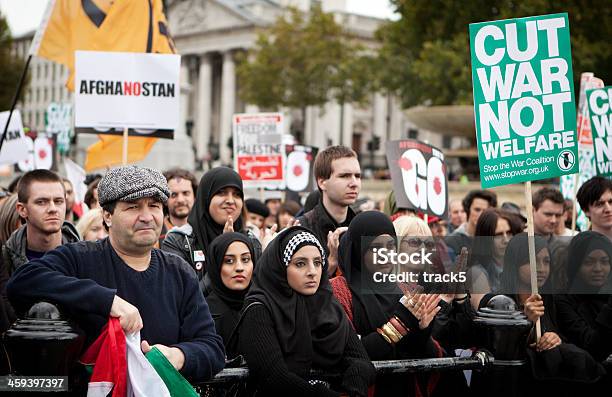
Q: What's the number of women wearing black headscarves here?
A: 6